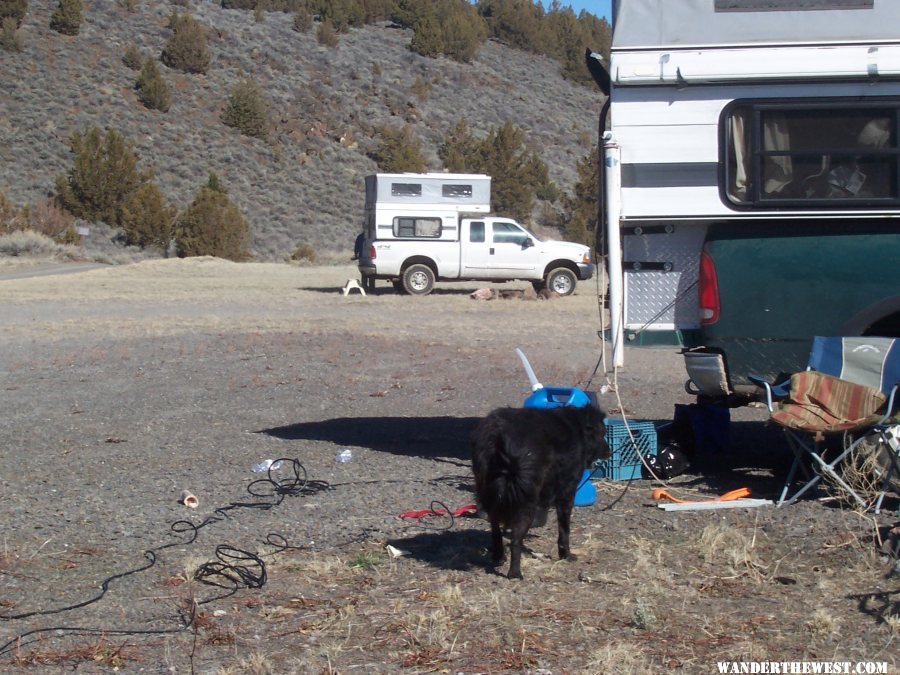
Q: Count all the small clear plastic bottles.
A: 2